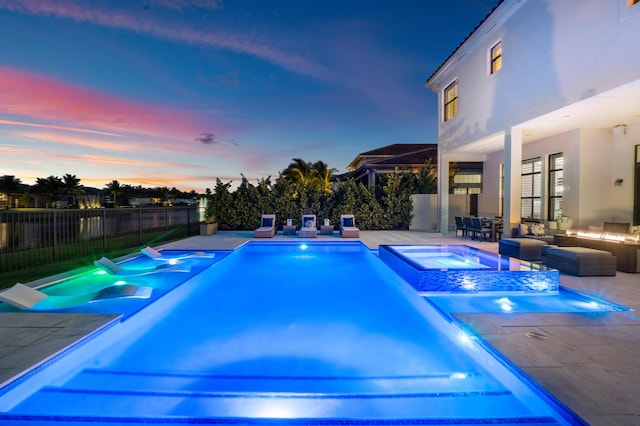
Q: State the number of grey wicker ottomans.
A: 2